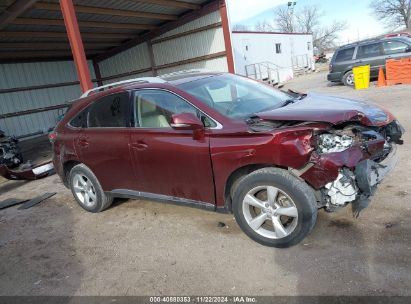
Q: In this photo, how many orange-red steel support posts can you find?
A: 2